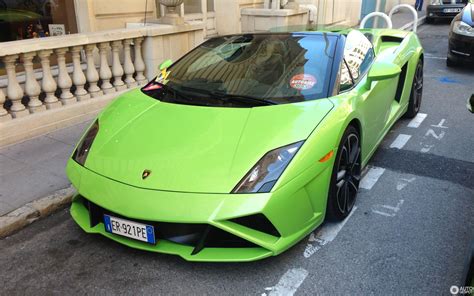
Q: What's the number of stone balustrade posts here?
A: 11